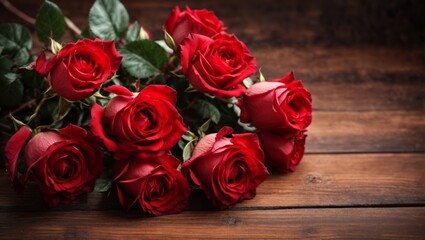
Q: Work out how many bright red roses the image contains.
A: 9